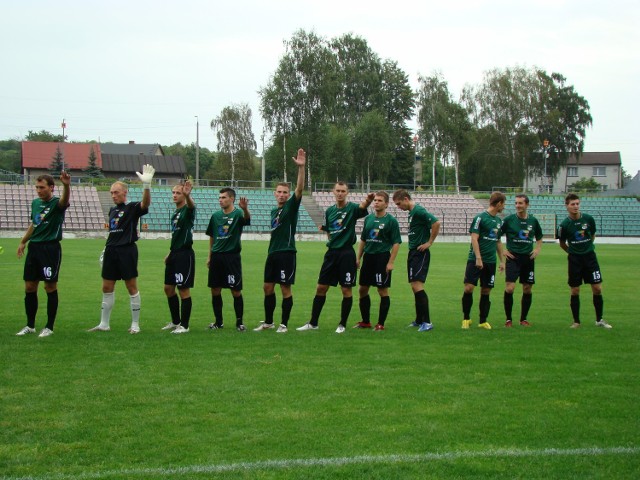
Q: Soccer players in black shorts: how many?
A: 11